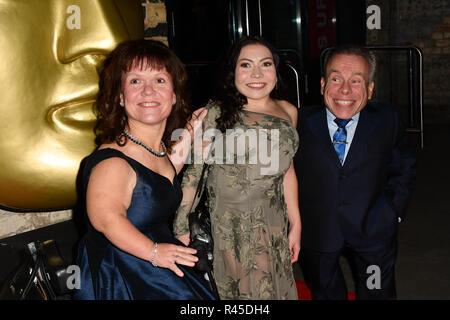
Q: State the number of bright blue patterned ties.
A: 1